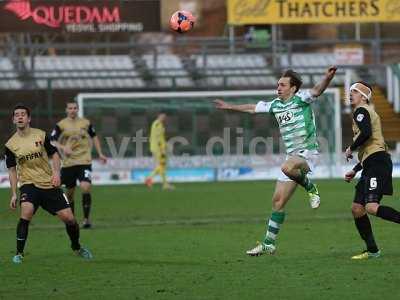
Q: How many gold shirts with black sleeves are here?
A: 3